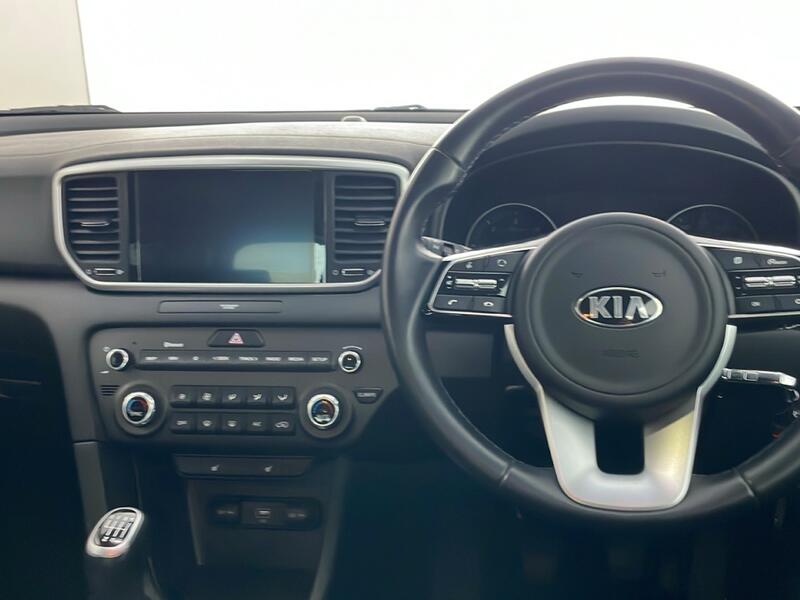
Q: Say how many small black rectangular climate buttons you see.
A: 10